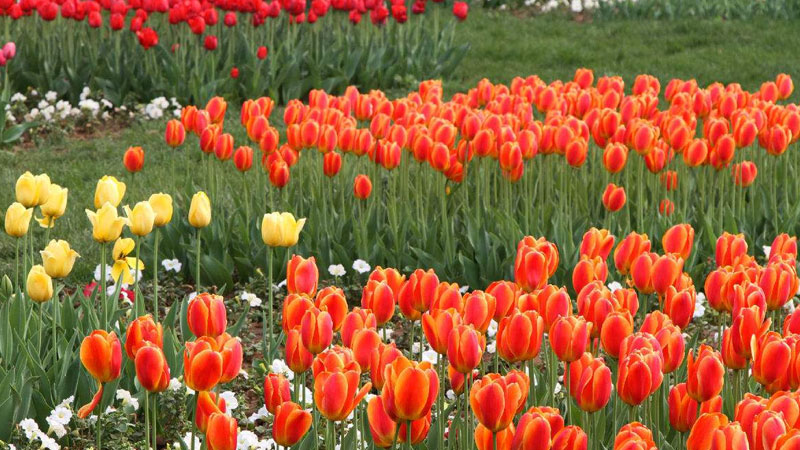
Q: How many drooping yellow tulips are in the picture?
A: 1